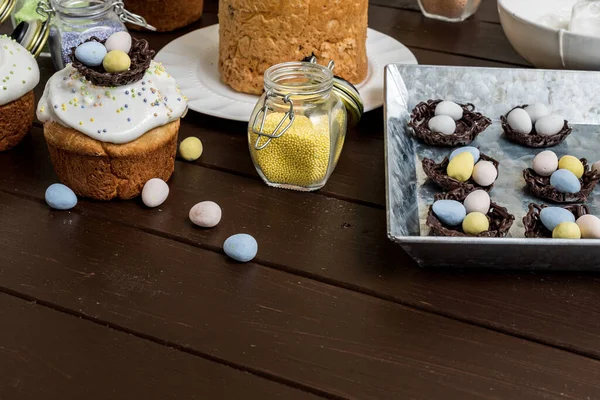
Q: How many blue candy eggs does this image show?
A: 7